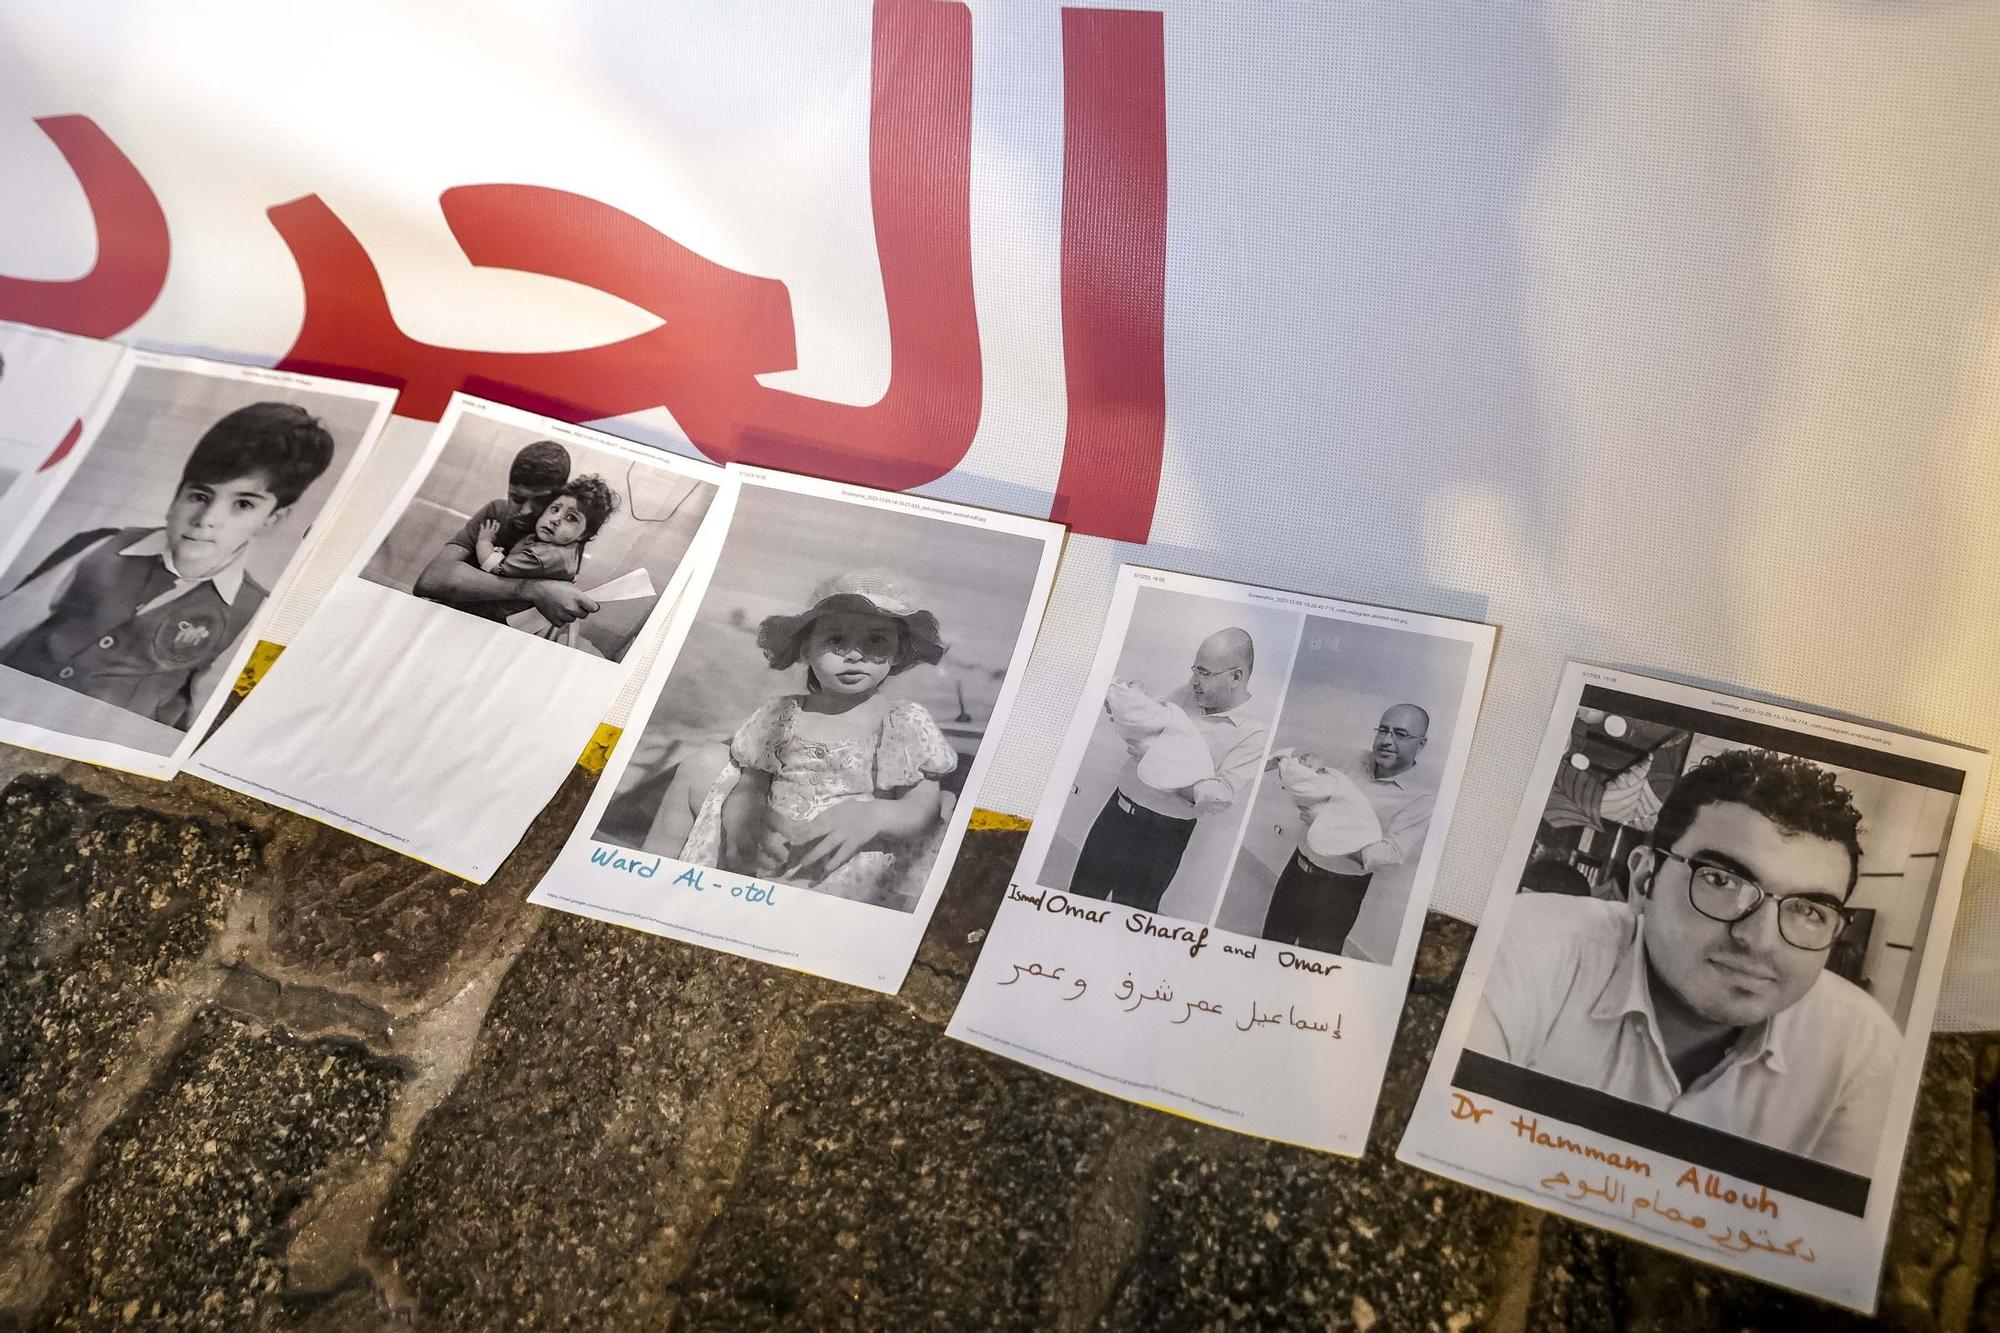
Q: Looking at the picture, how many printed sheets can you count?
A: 6